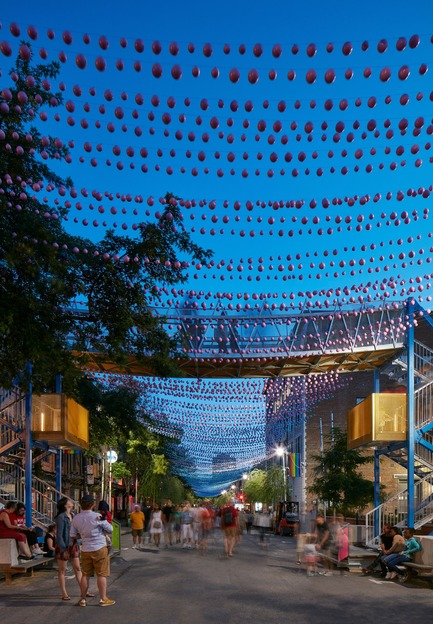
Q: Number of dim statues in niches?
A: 0